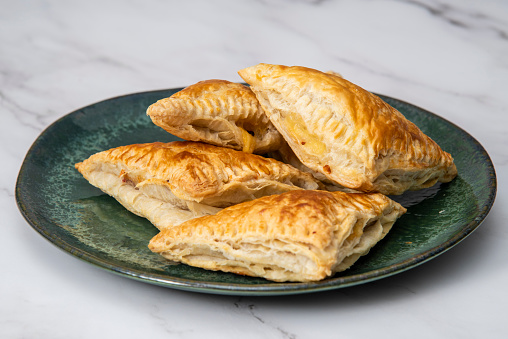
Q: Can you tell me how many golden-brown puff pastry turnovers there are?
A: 4